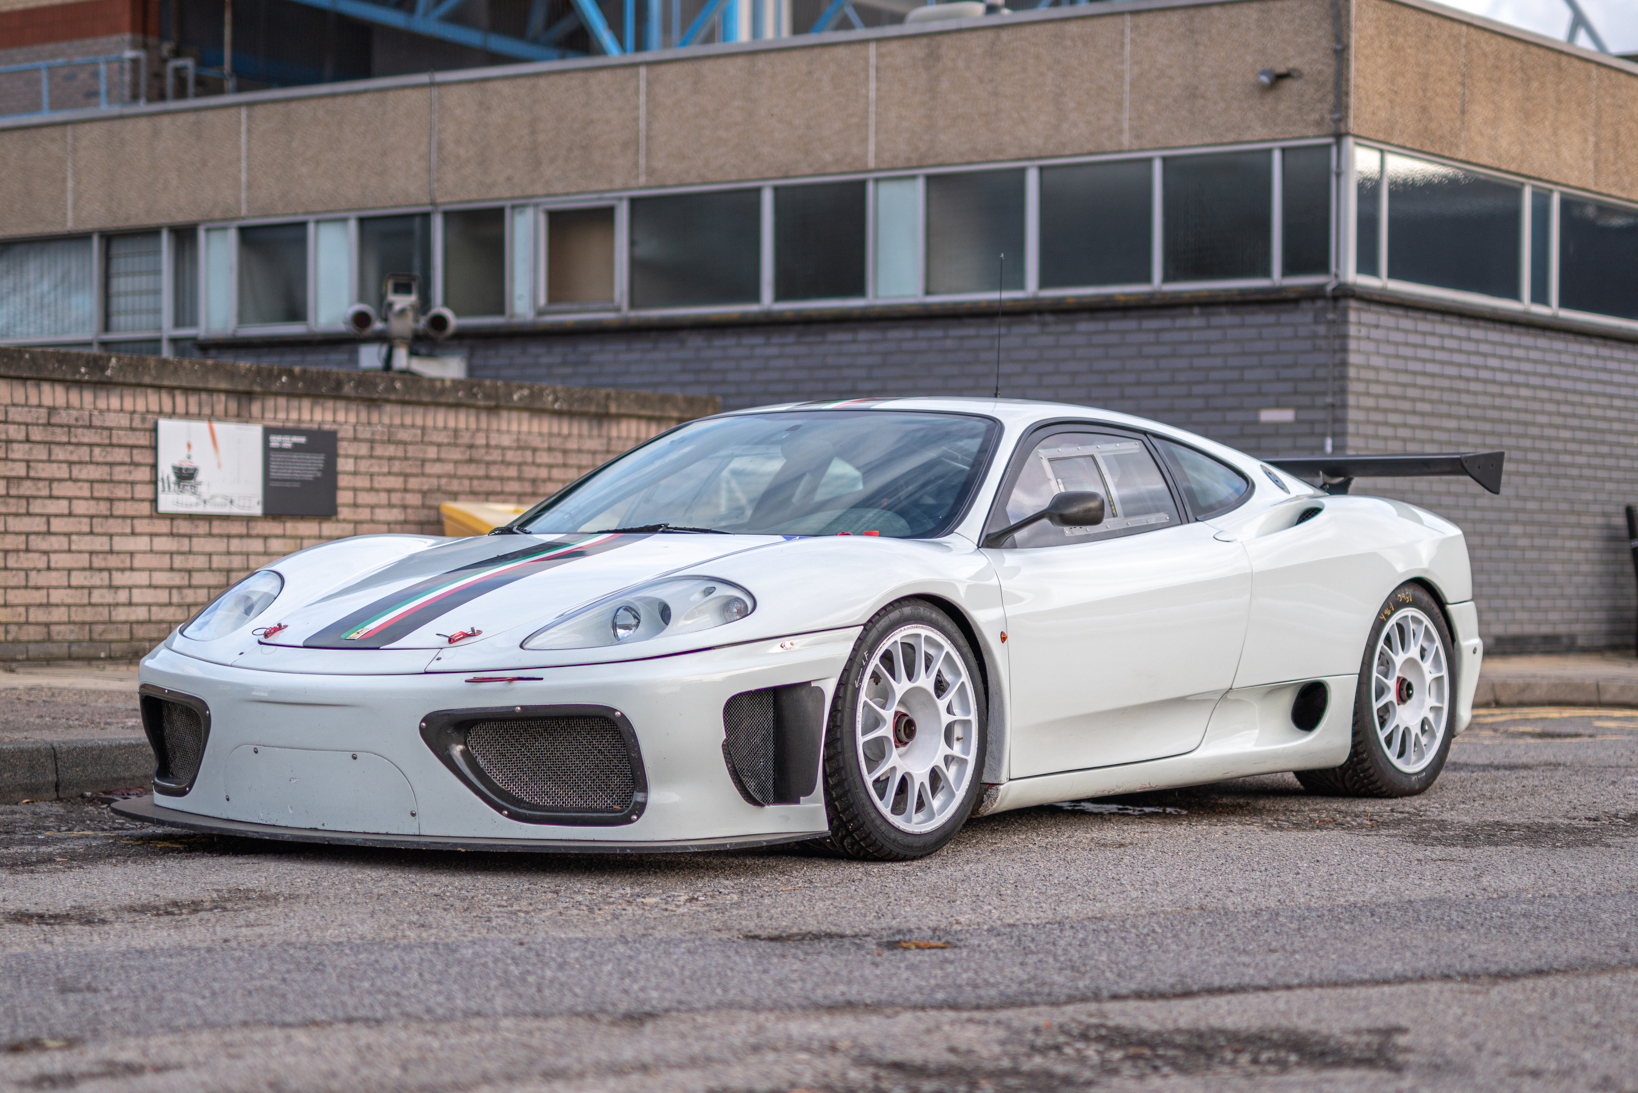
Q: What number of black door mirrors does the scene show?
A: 1